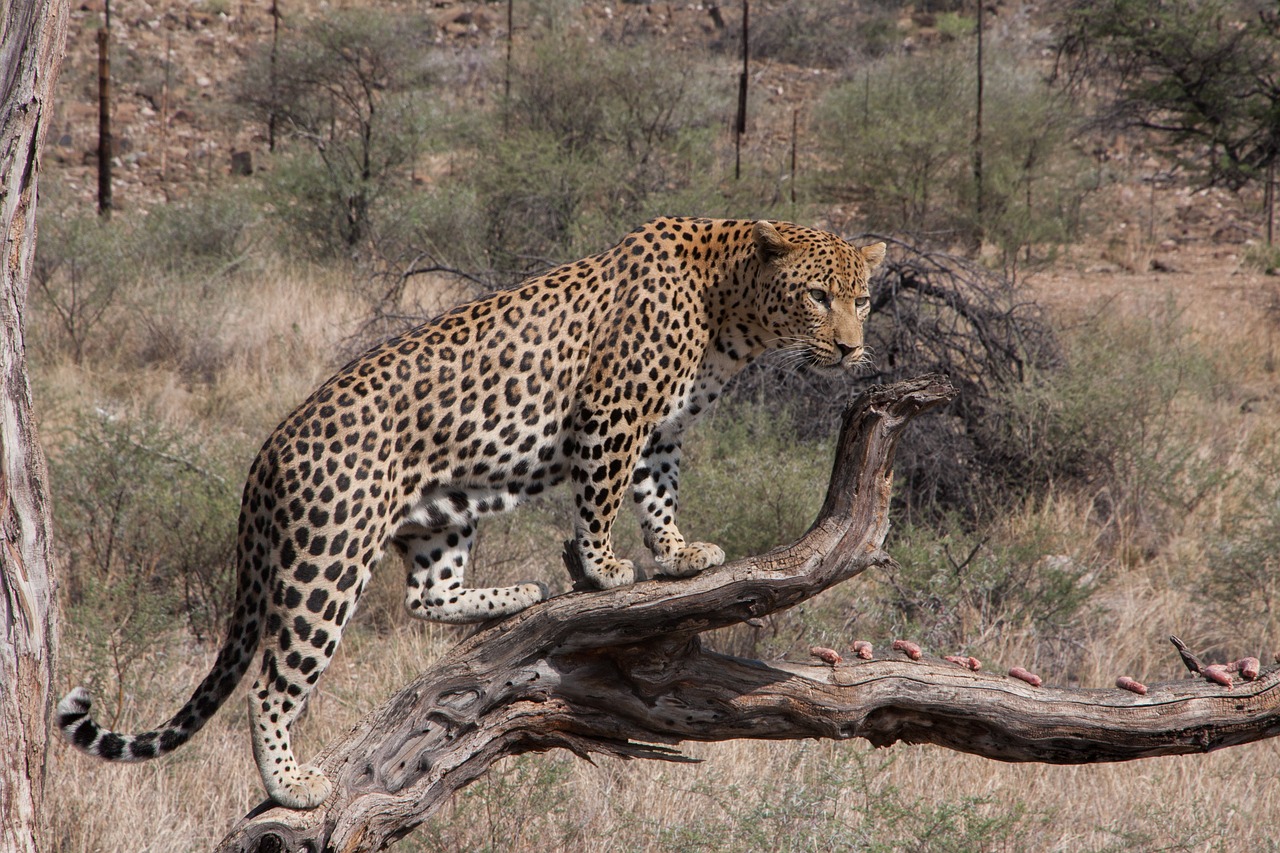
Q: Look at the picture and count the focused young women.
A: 0